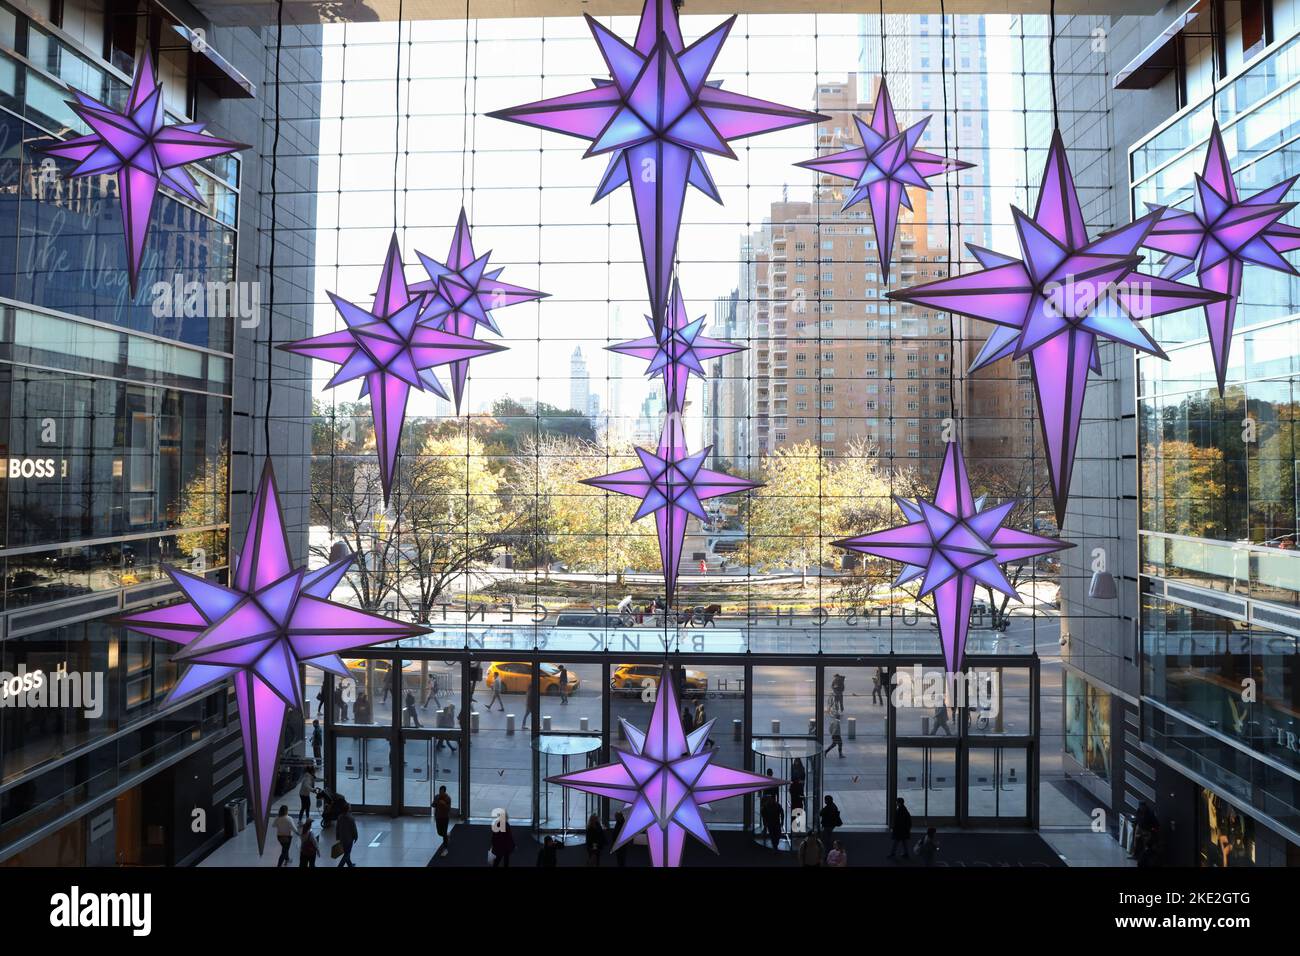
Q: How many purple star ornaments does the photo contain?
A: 12